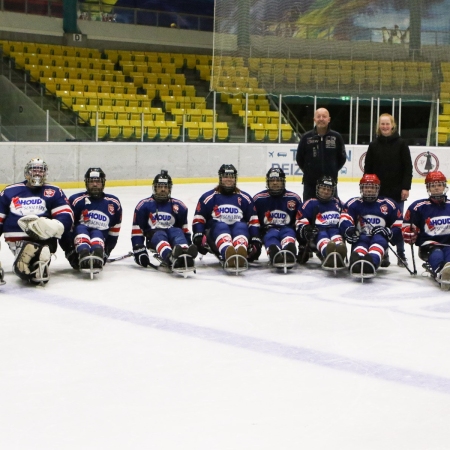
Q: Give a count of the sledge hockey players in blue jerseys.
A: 8